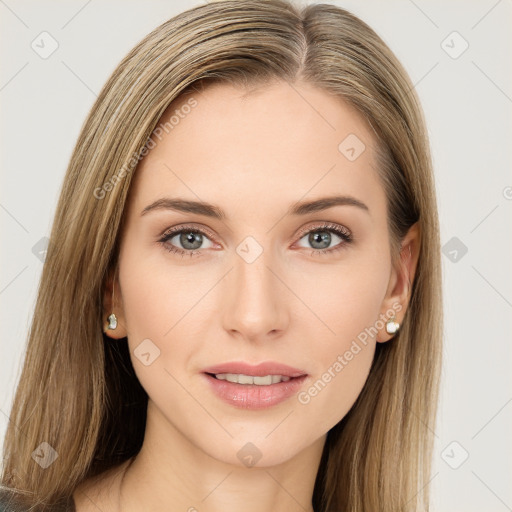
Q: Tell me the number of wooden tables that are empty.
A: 0